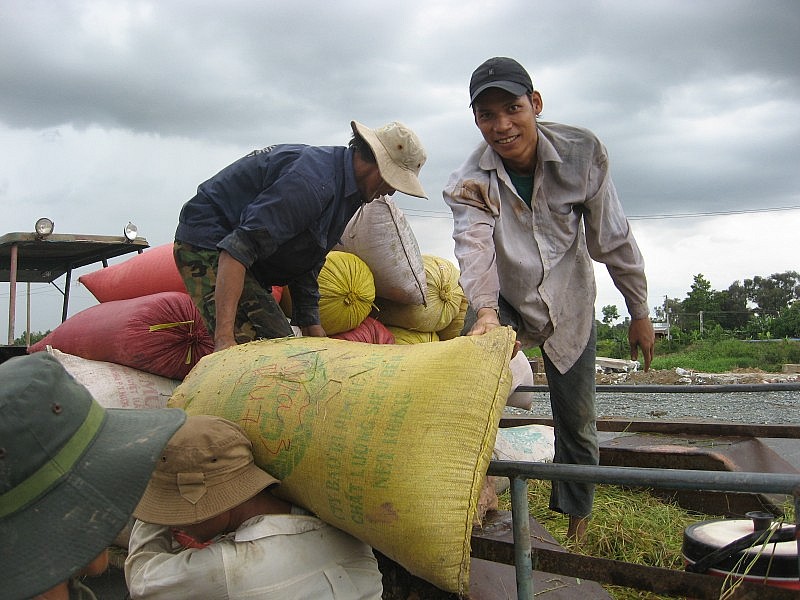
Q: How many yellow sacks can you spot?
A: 5